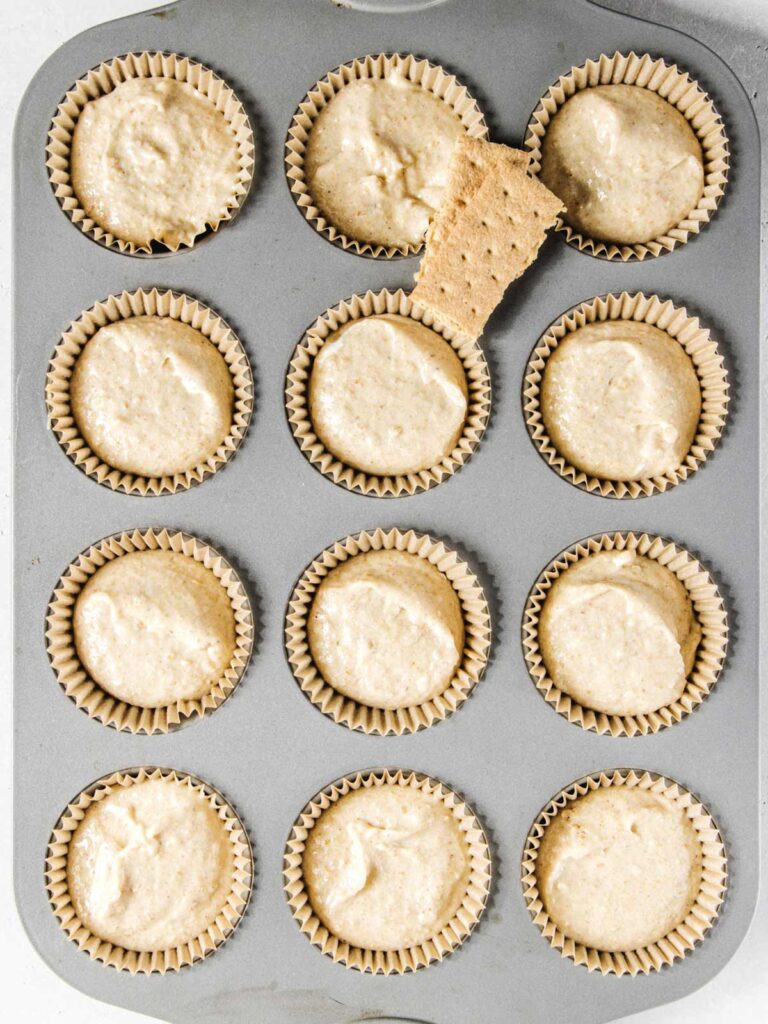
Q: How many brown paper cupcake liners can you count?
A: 12